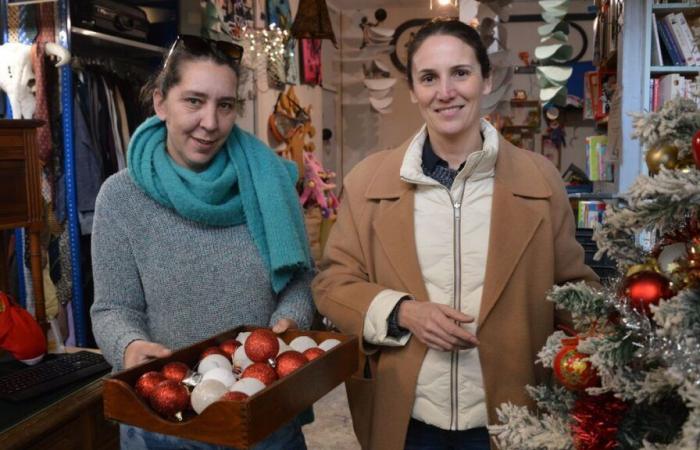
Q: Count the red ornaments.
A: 13